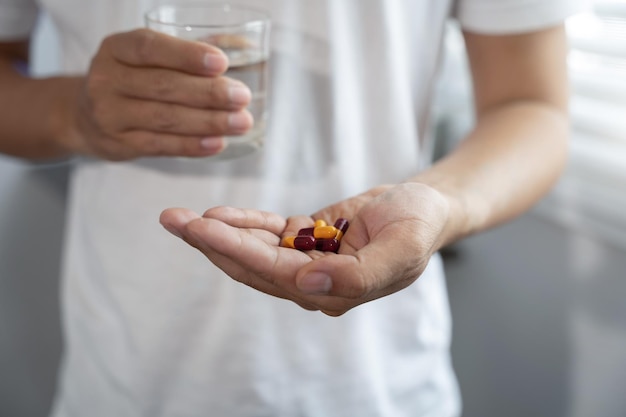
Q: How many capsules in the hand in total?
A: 5